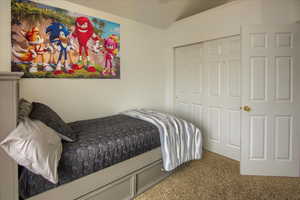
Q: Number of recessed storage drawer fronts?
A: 2